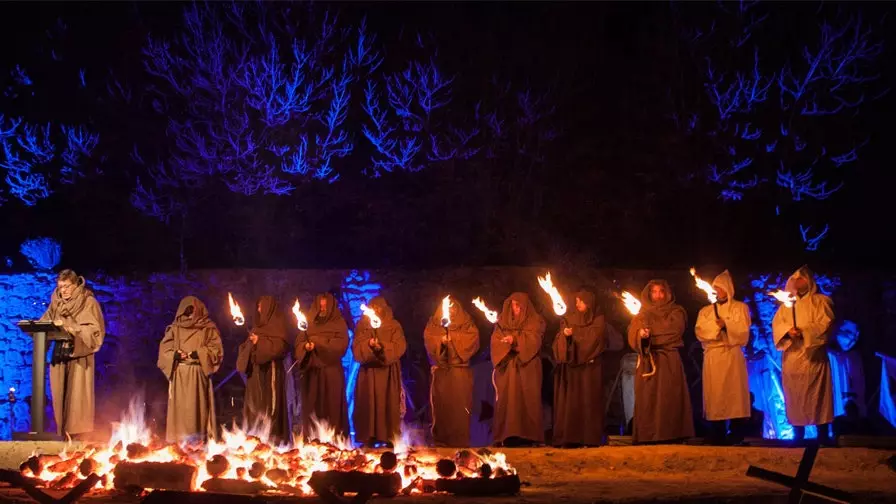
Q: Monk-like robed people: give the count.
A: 11